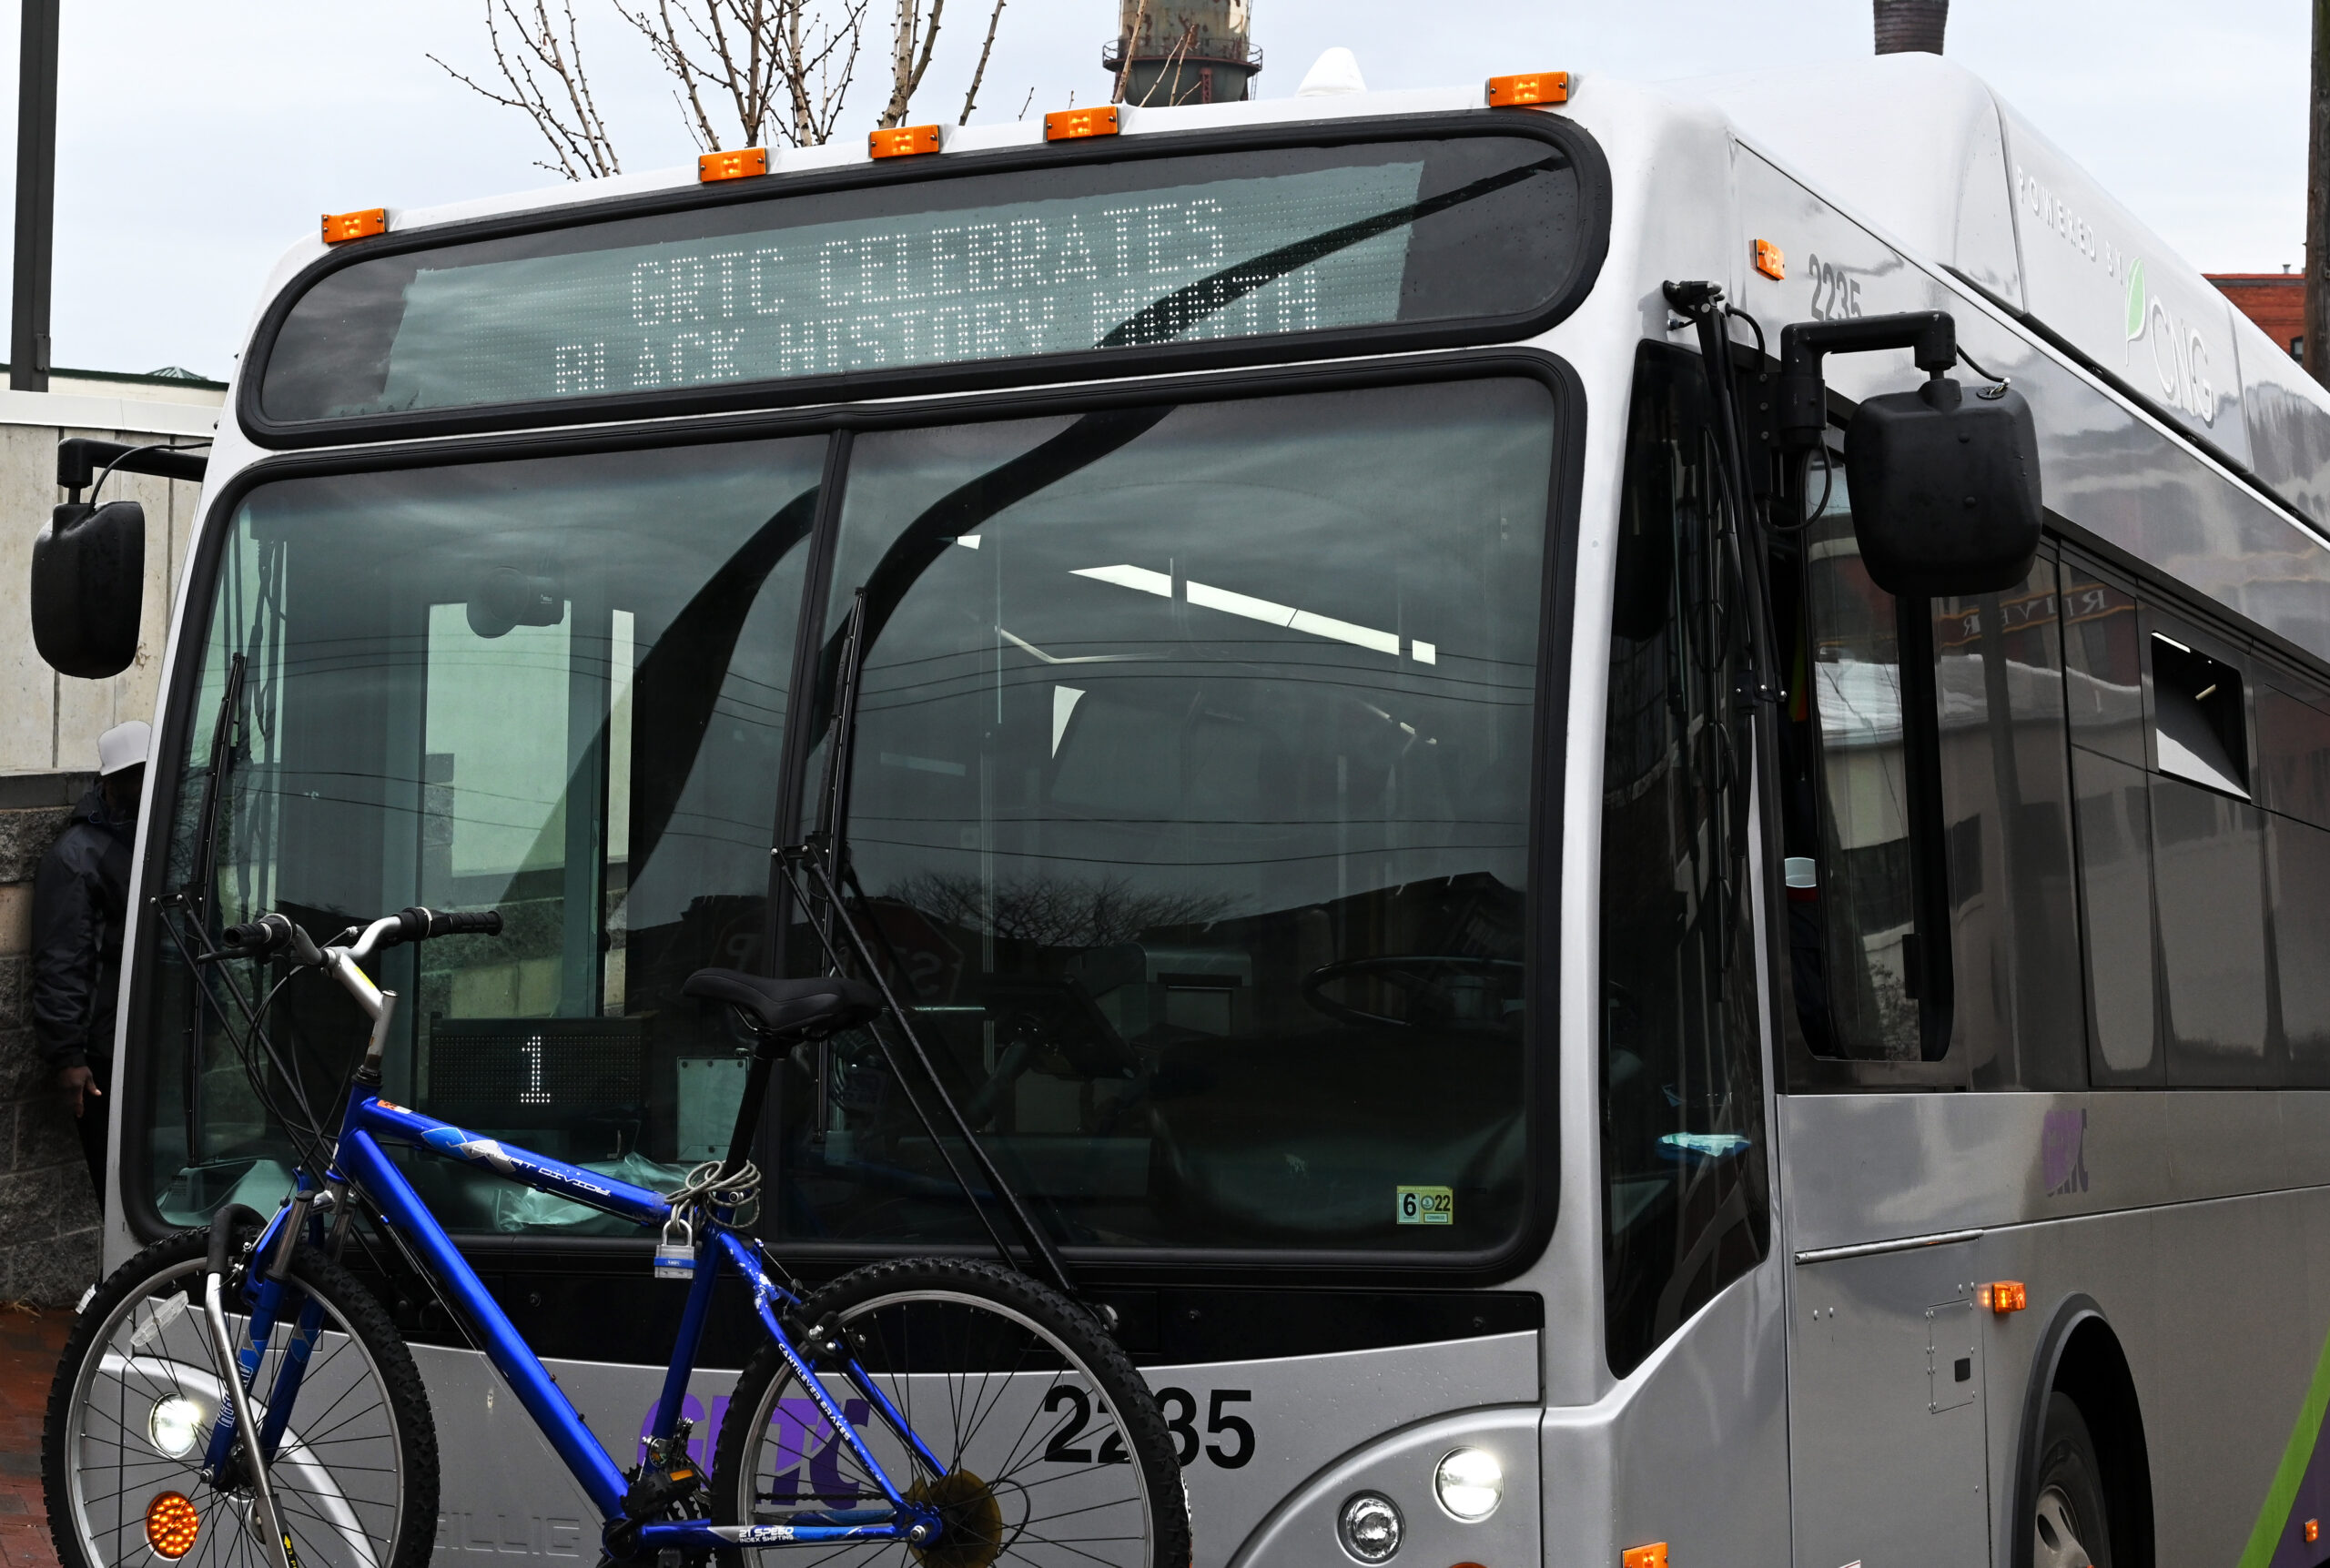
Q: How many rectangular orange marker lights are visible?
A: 9